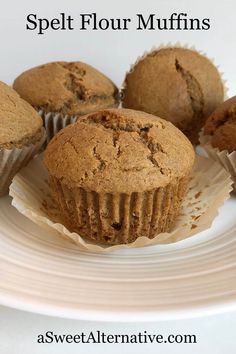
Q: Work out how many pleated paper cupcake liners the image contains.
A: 5